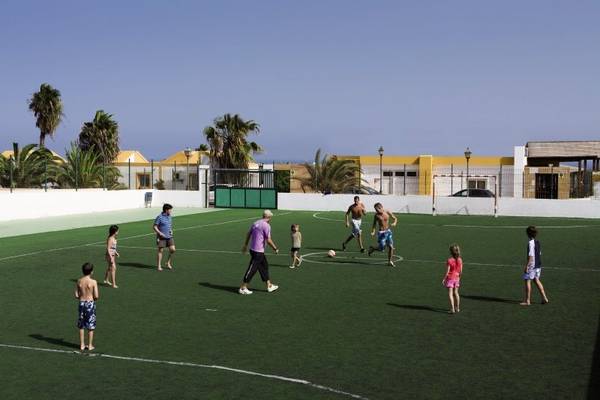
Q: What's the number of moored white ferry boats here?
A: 0